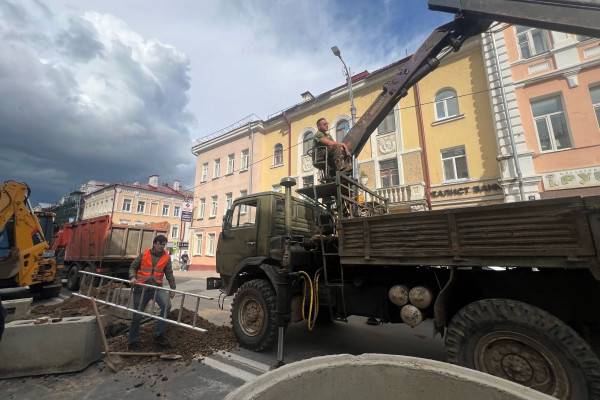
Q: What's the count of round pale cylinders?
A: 3